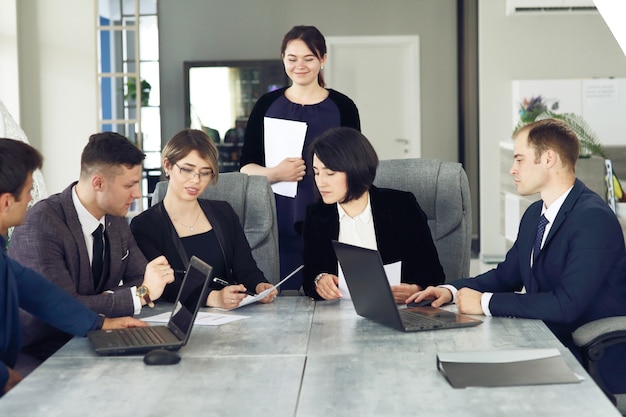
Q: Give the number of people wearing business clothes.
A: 6